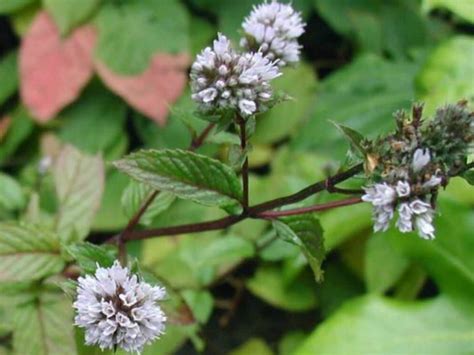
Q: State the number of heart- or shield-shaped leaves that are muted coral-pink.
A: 2